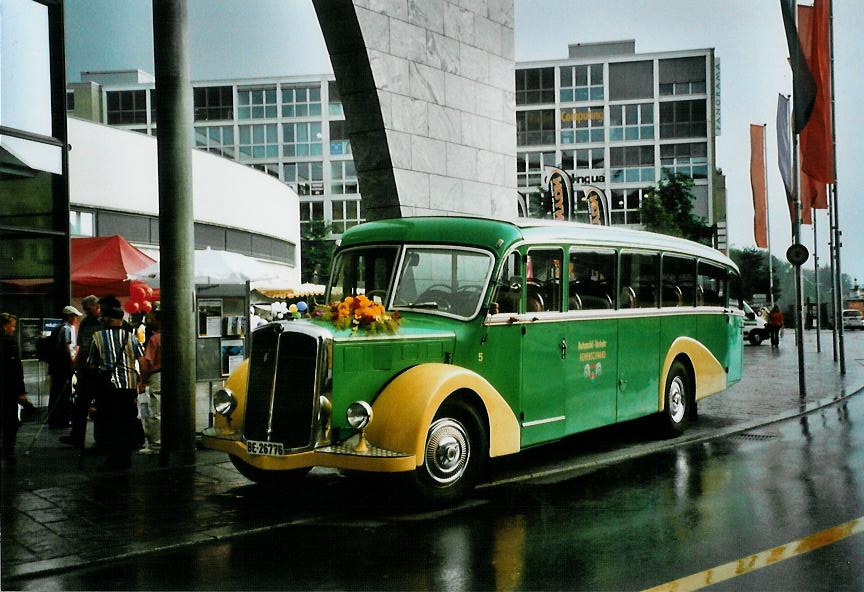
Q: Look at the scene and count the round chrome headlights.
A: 2